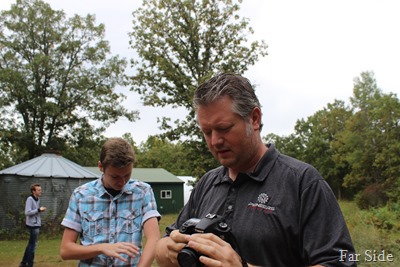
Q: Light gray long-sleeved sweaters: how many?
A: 1